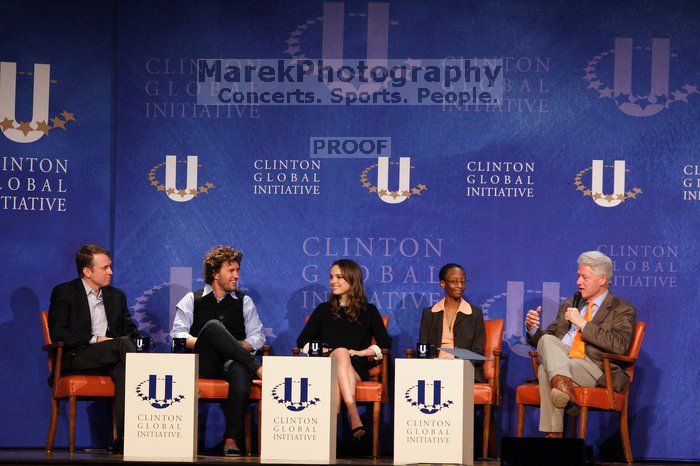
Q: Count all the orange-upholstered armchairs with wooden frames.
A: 5